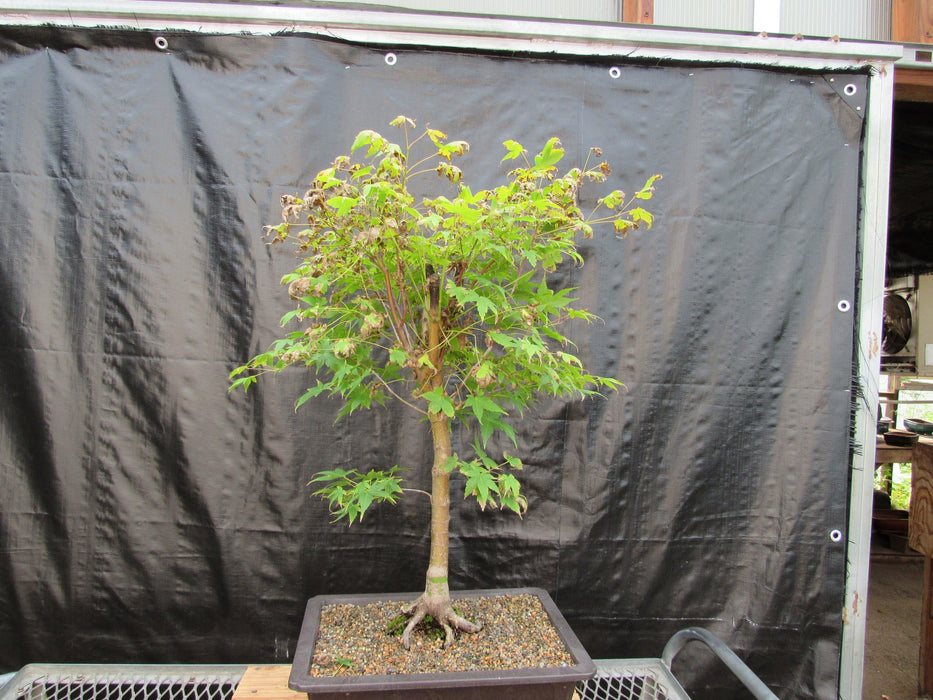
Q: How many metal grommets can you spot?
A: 6